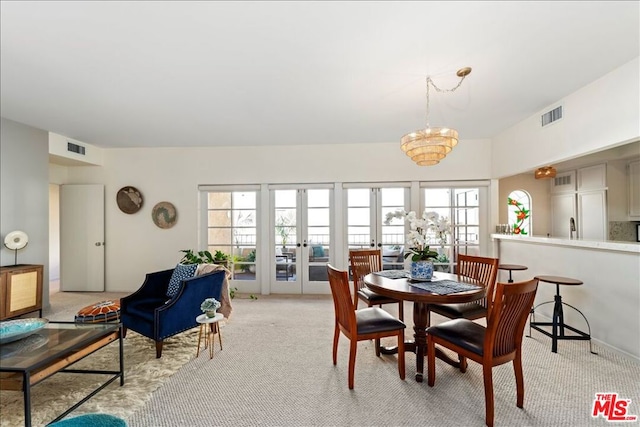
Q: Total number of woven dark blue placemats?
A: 2